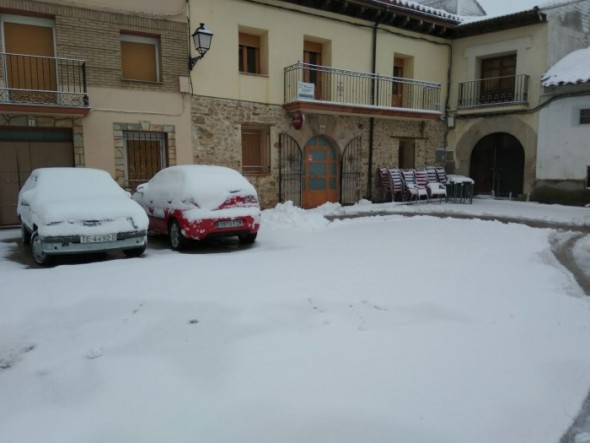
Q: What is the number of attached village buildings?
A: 4